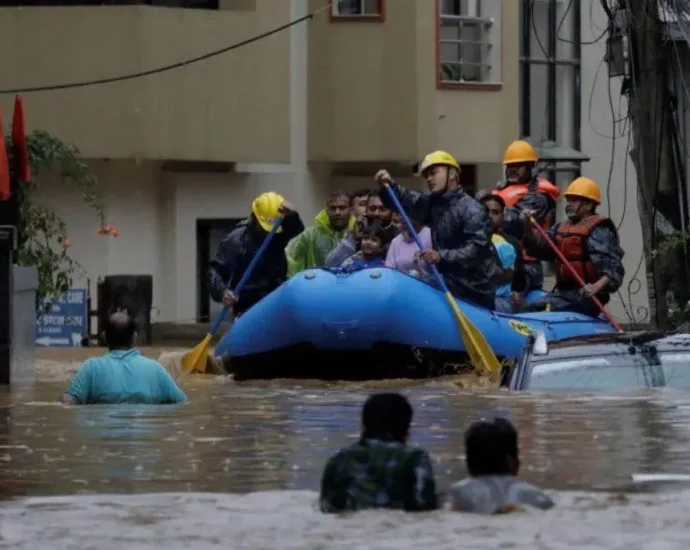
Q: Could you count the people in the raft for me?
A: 10